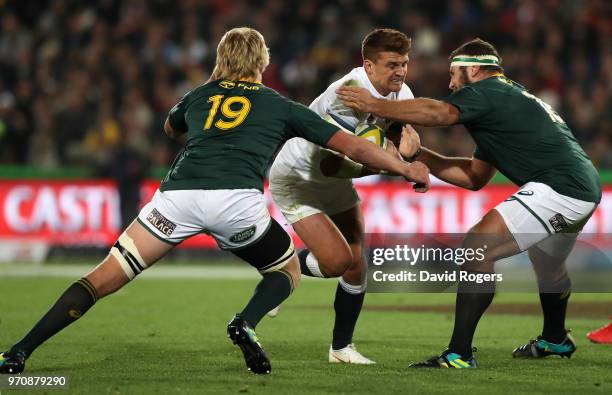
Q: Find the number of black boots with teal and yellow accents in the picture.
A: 4